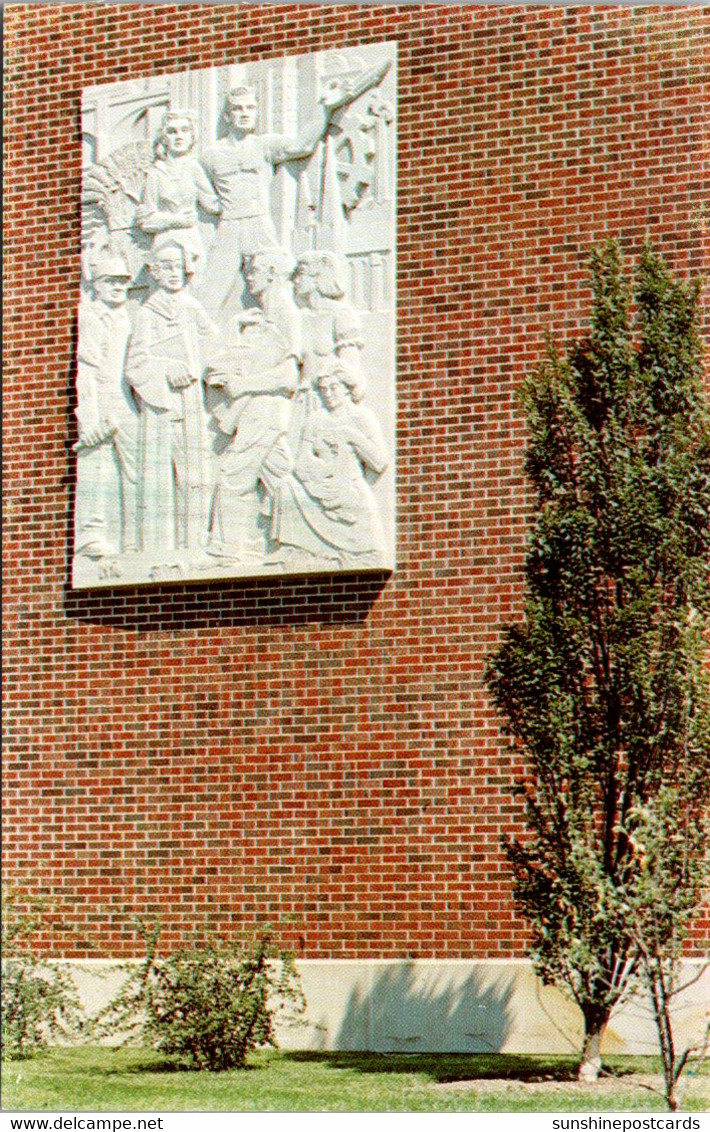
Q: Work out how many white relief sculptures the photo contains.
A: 1